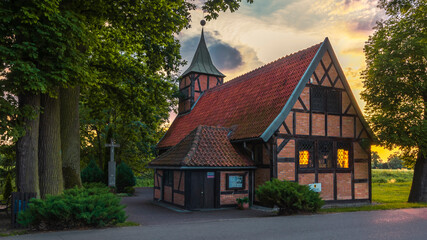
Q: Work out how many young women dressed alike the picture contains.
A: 0